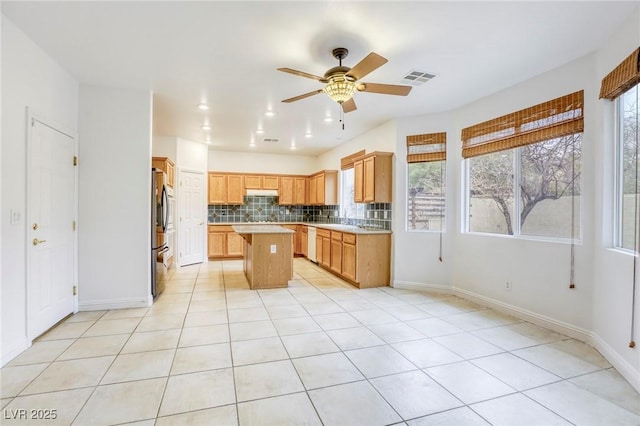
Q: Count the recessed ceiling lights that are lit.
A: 9